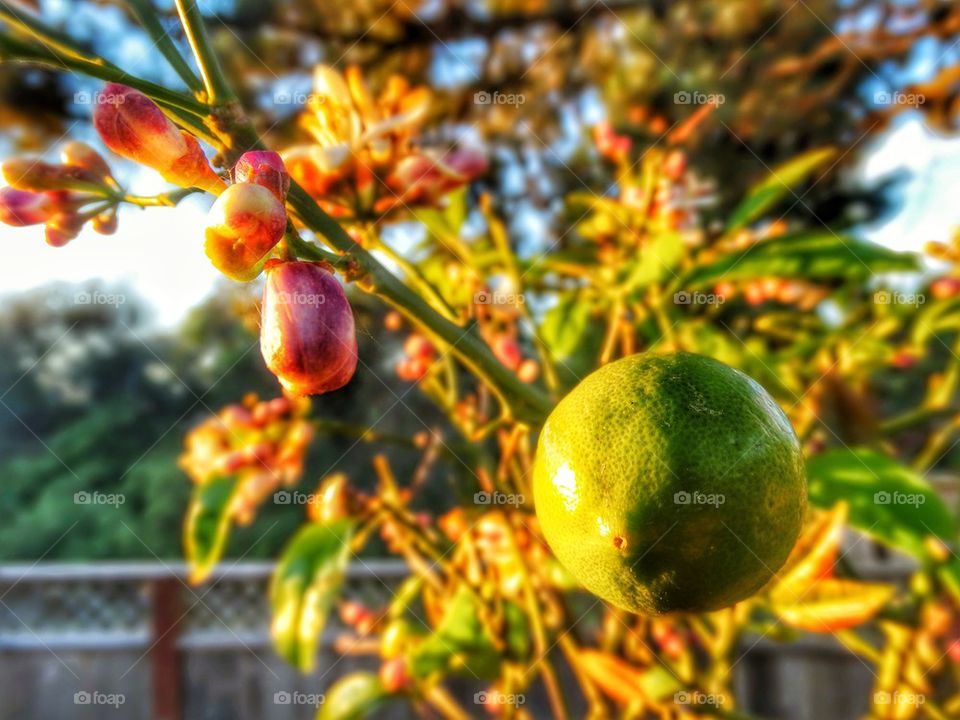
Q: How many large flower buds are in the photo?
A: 4